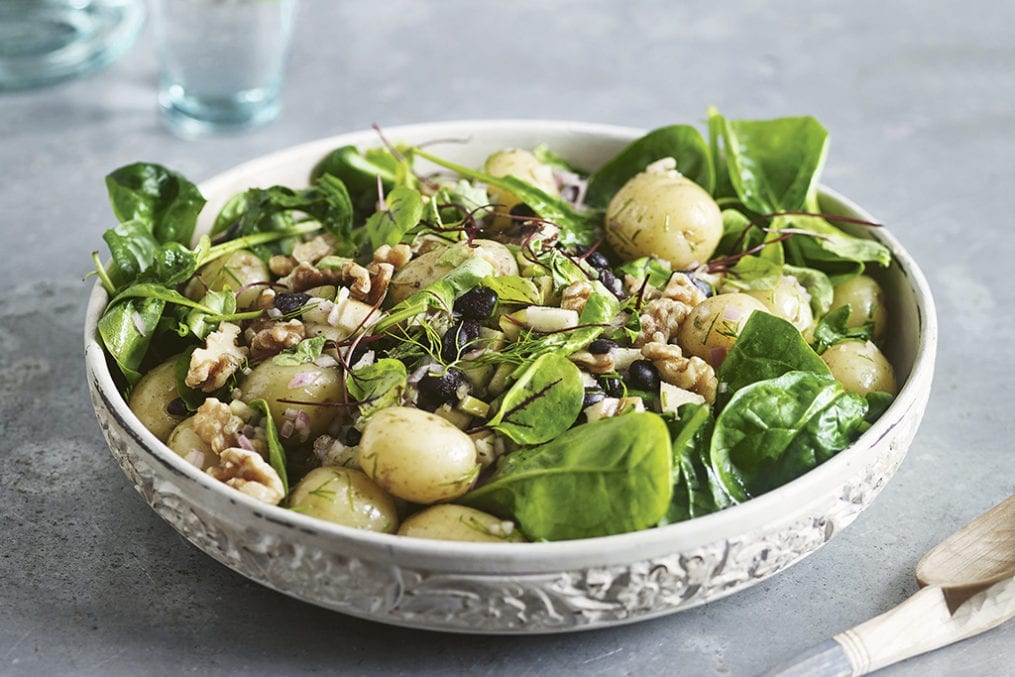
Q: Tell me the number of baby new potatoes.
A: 14